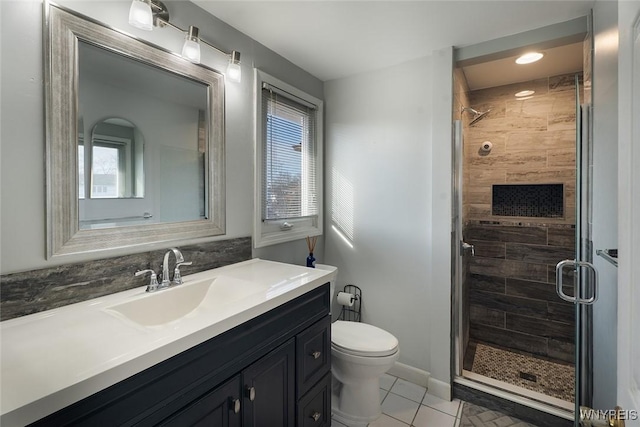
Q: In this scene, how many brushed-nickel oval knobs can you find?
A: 4